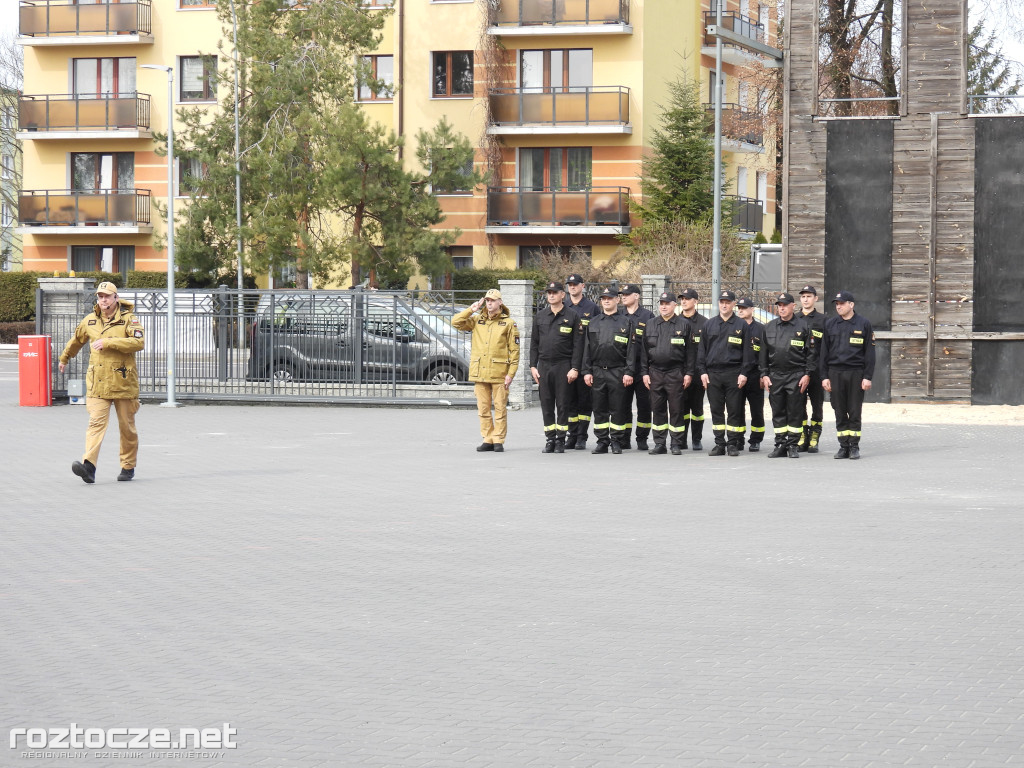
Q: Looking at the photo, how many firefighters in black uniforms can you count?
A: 11